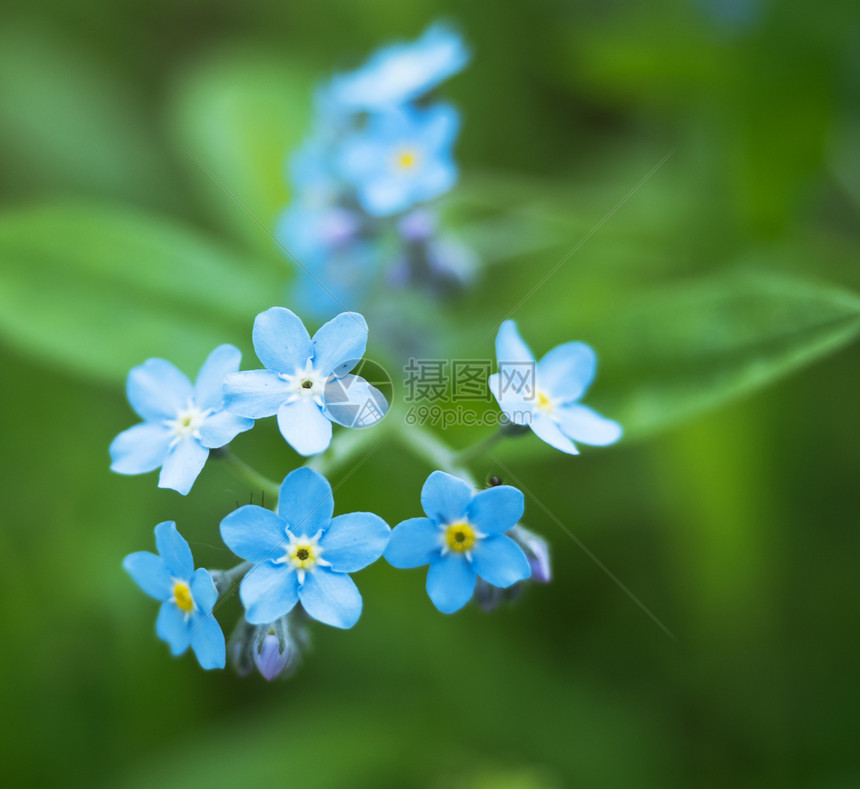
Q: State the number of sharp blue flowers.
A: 6